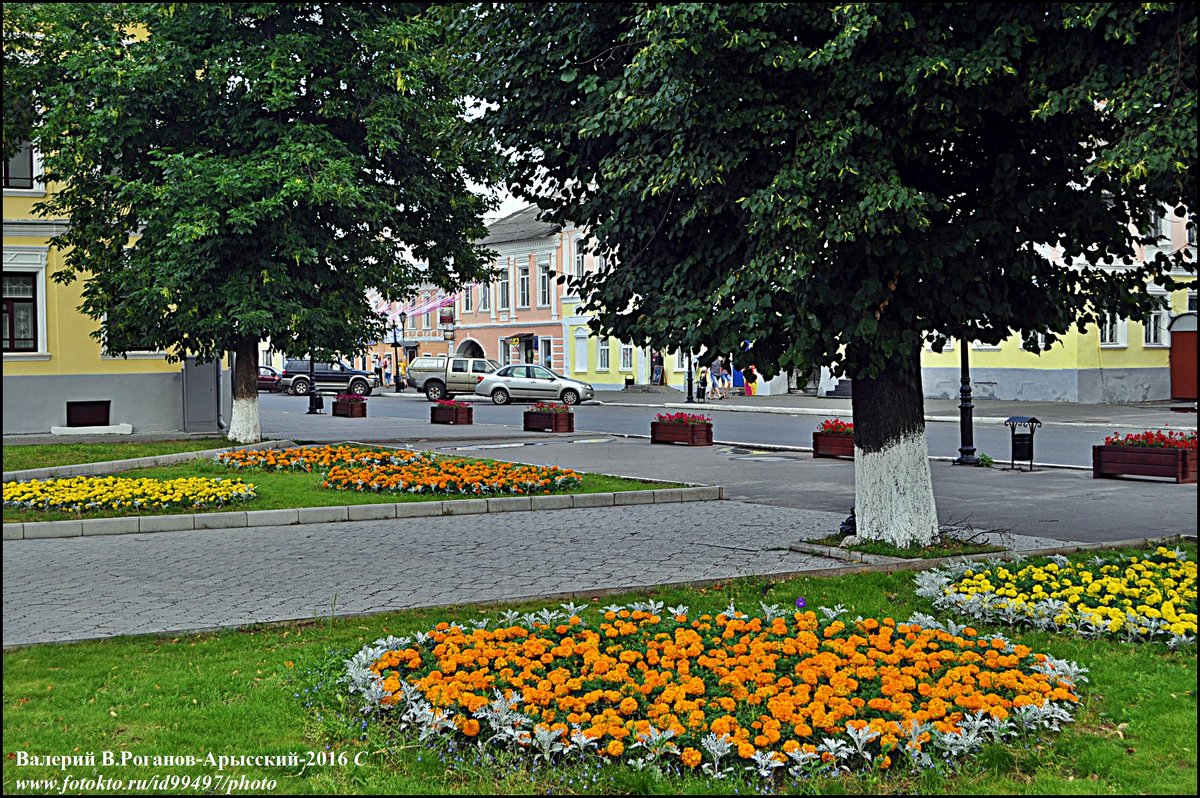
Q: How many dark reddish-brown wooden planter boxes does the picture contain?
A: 6